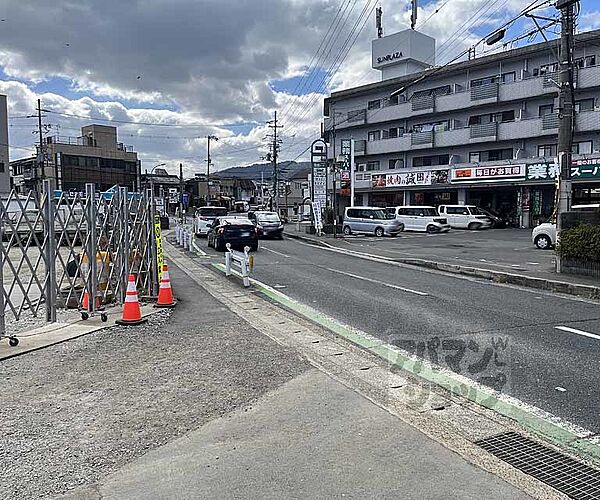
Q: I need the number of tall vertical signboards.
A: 2